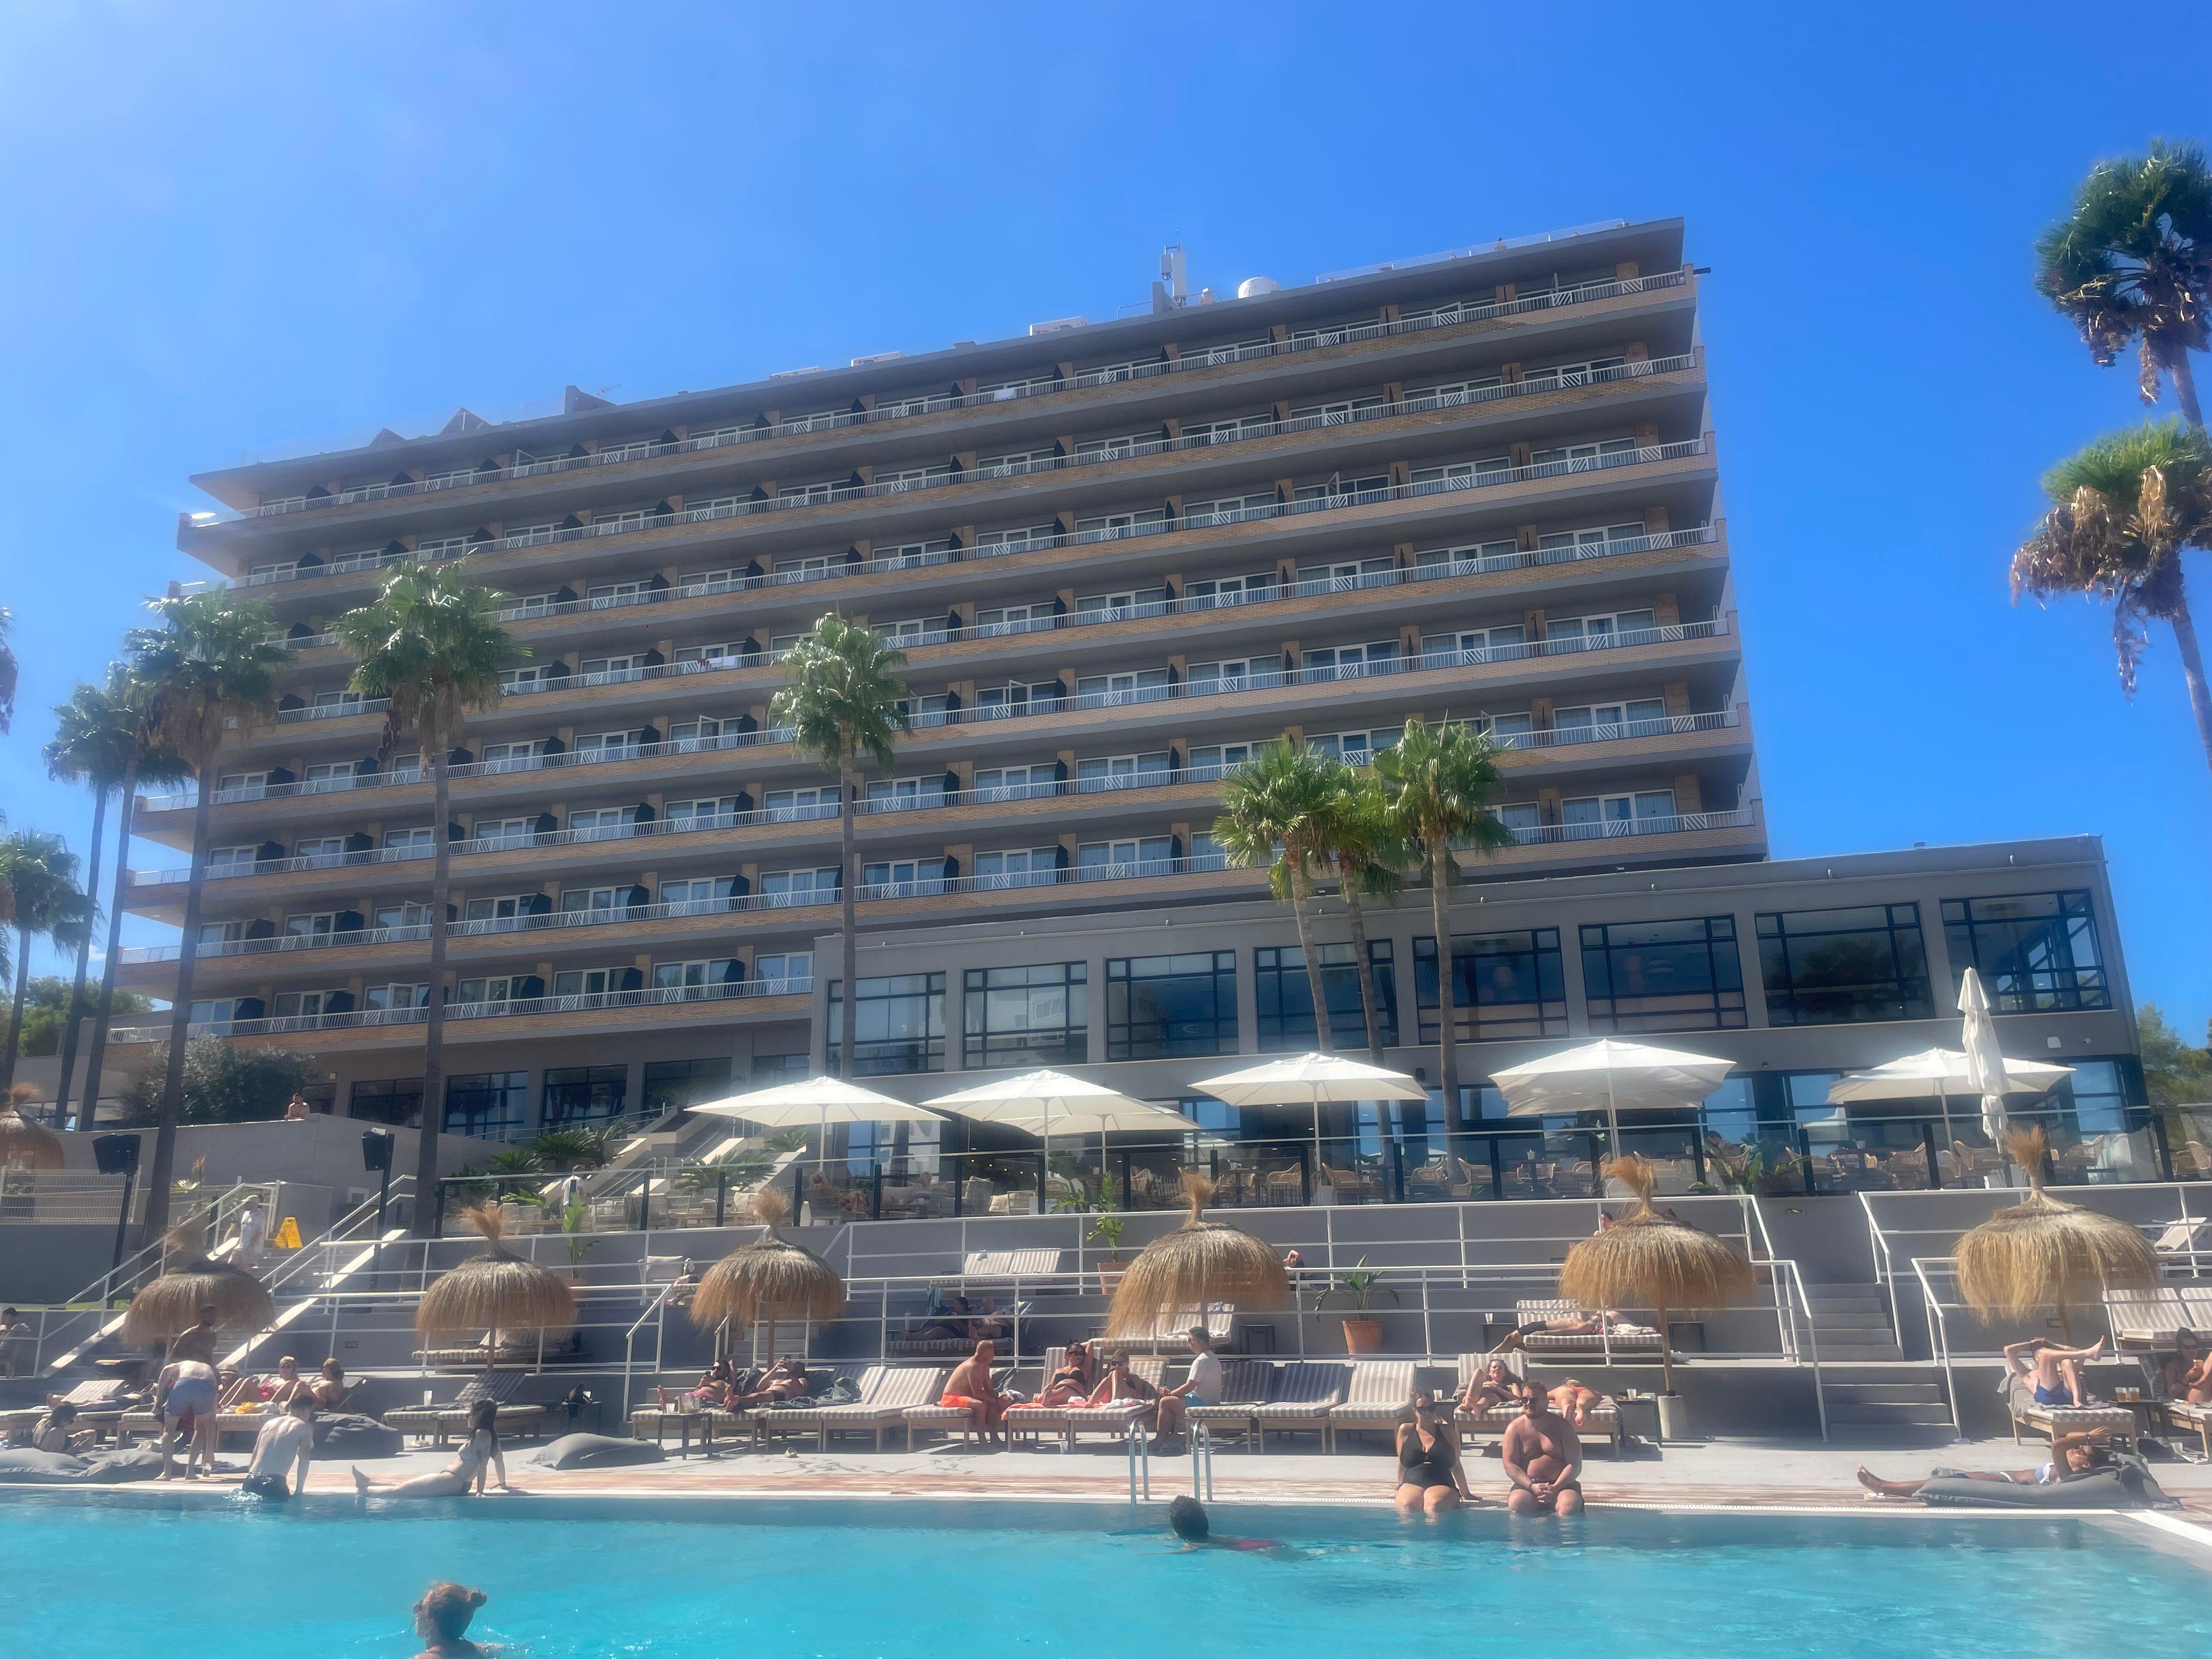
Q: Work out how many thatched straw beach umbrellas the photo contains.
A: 7